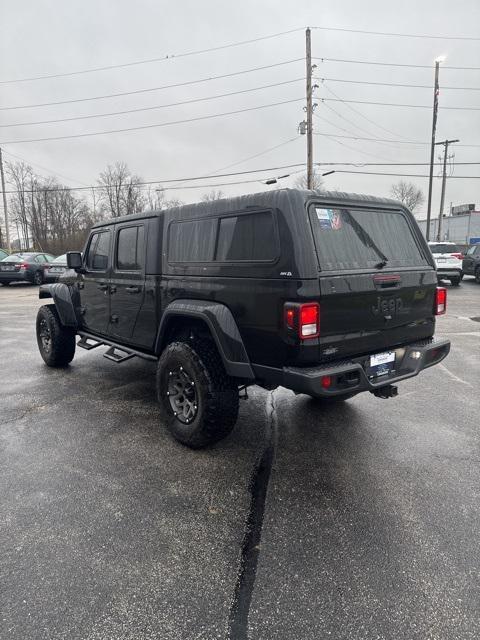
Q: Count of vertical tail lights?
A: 2